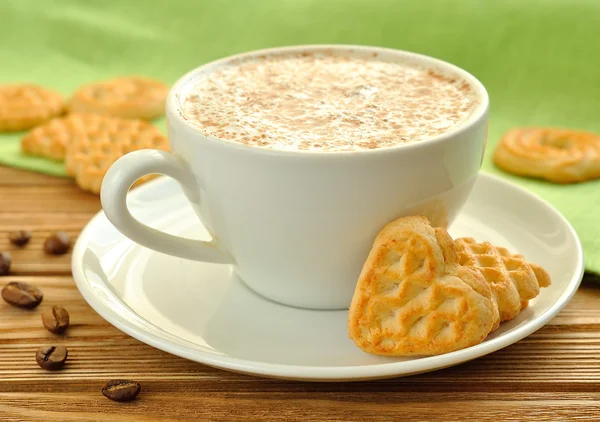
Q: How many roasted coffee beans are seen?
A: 7